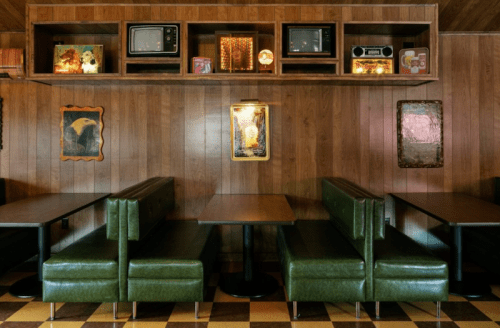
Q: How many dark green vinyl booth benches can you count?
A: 4